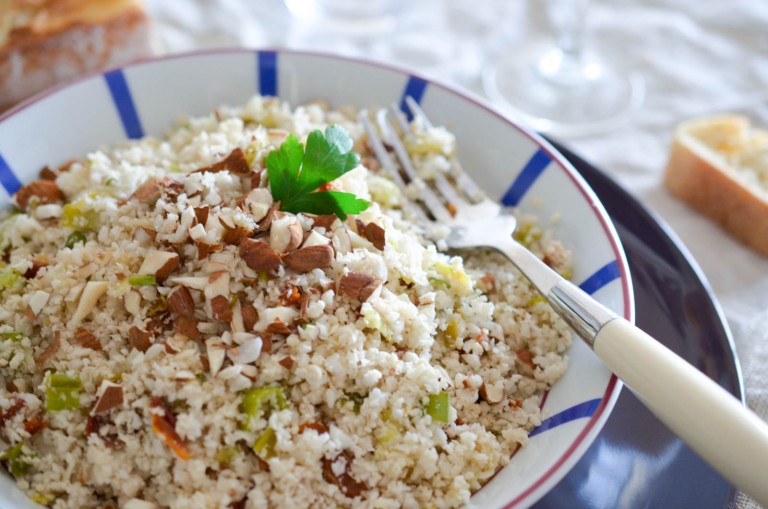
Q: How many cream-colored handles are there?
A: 1